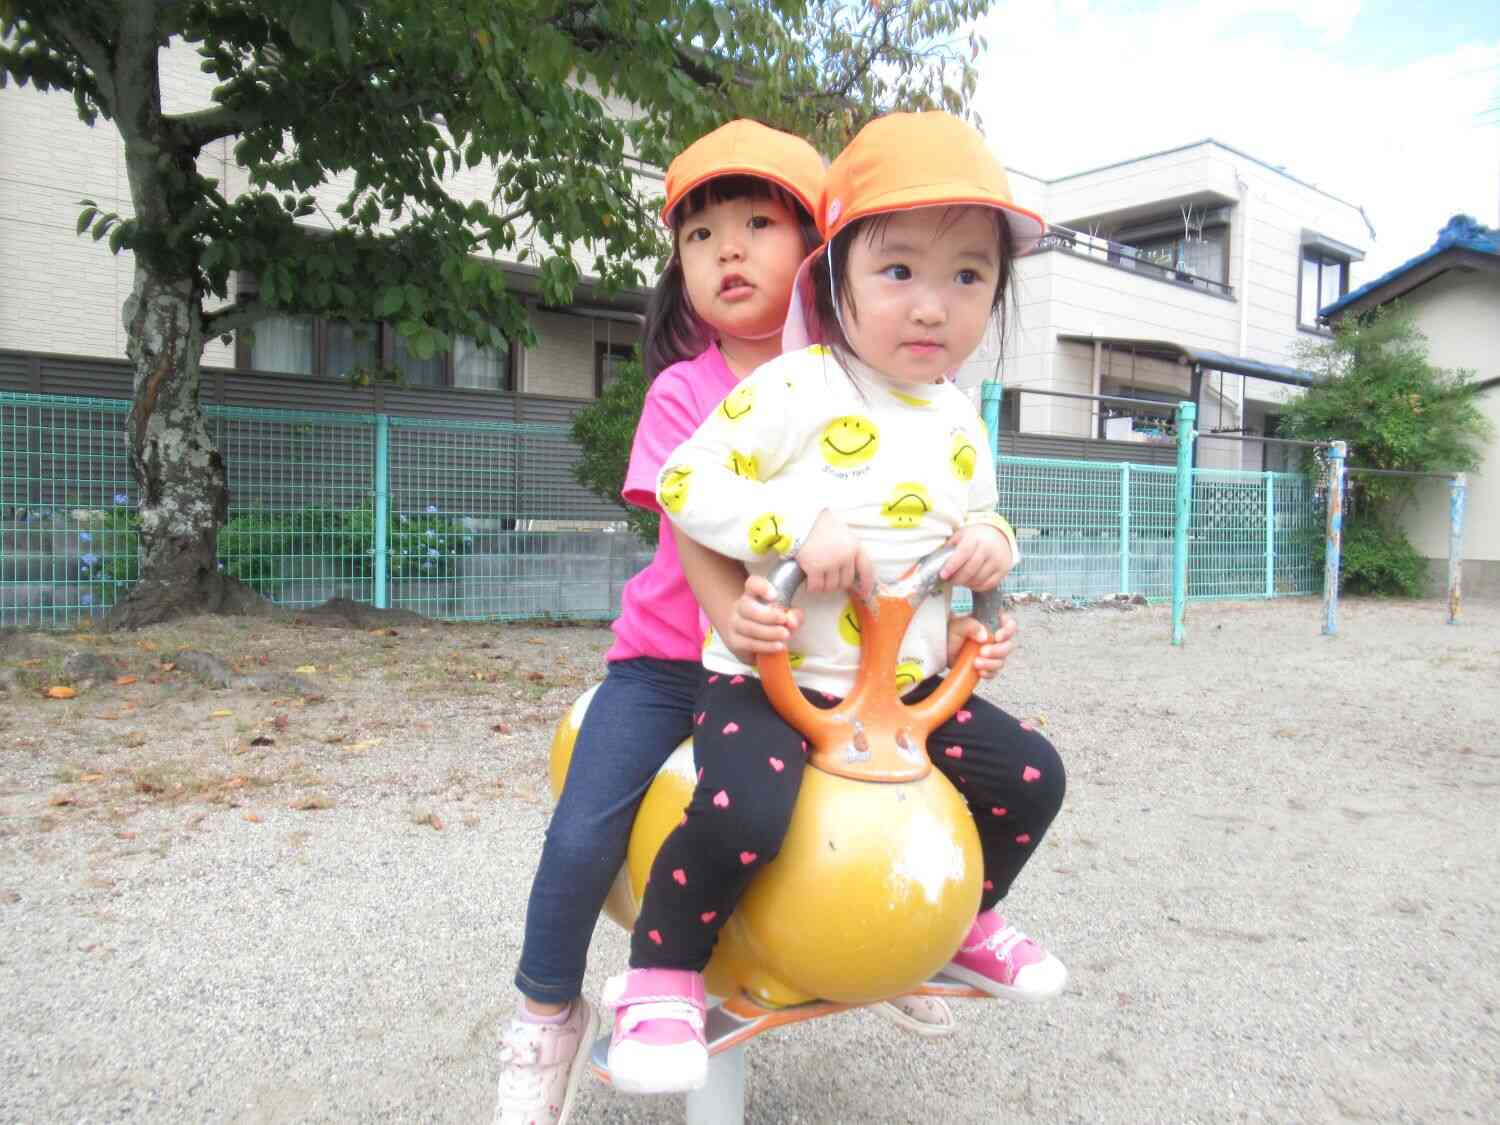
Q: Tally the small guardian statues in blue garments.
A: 0